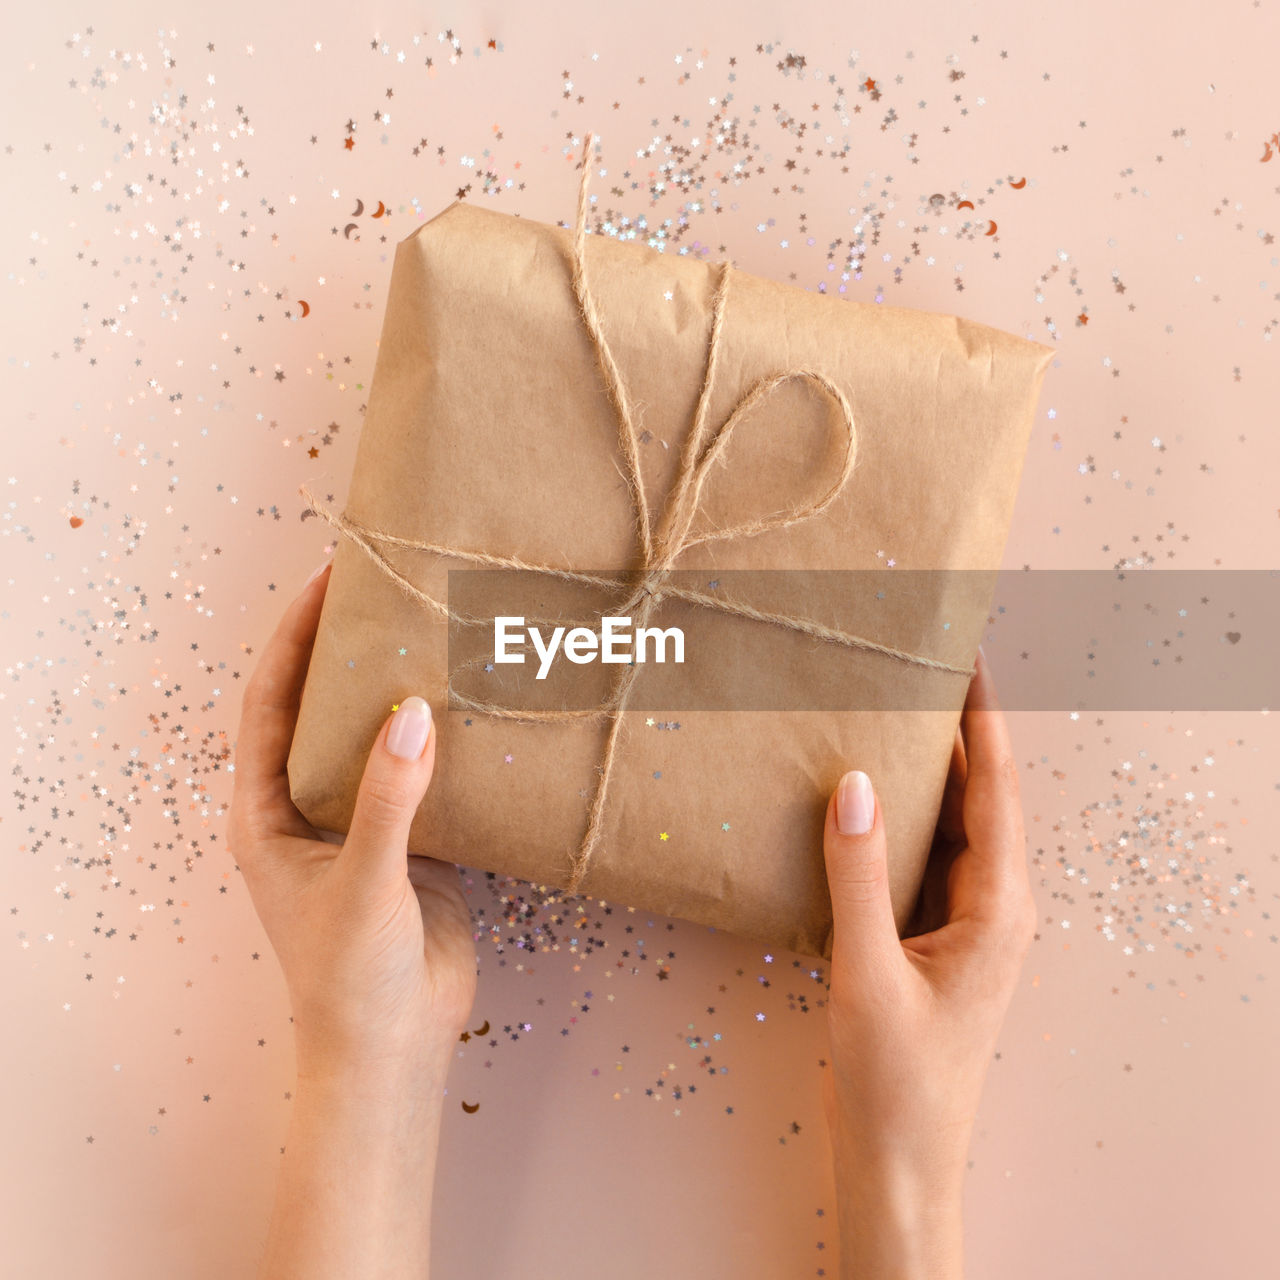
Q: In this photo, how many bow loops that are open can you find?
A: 2